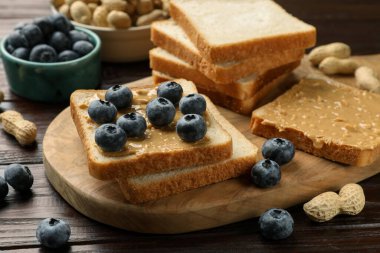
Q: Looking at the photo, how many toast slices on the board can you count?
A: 7